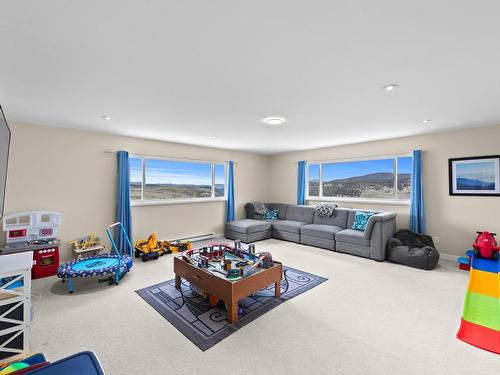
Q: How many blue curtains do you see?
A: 4